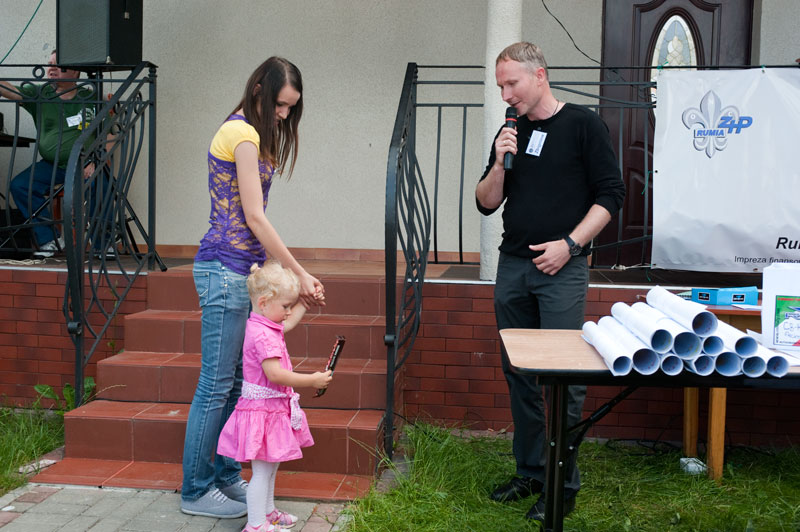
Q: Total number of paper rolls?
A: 12